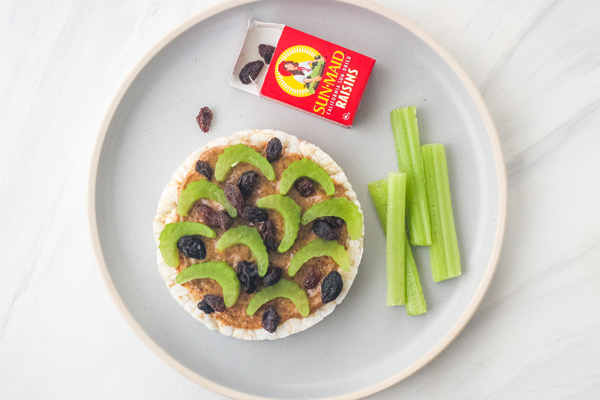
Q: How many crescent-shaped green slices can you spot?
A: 10